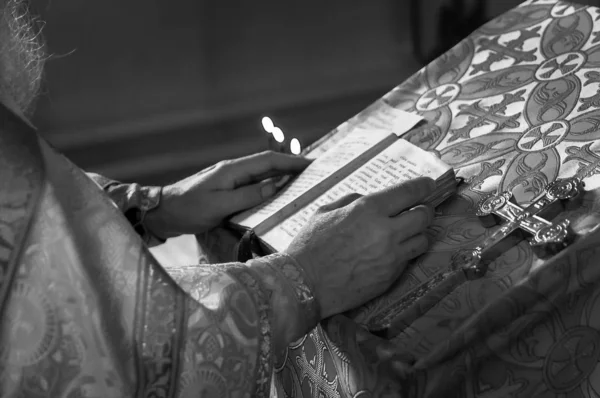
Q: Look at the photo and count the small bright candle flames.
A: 3